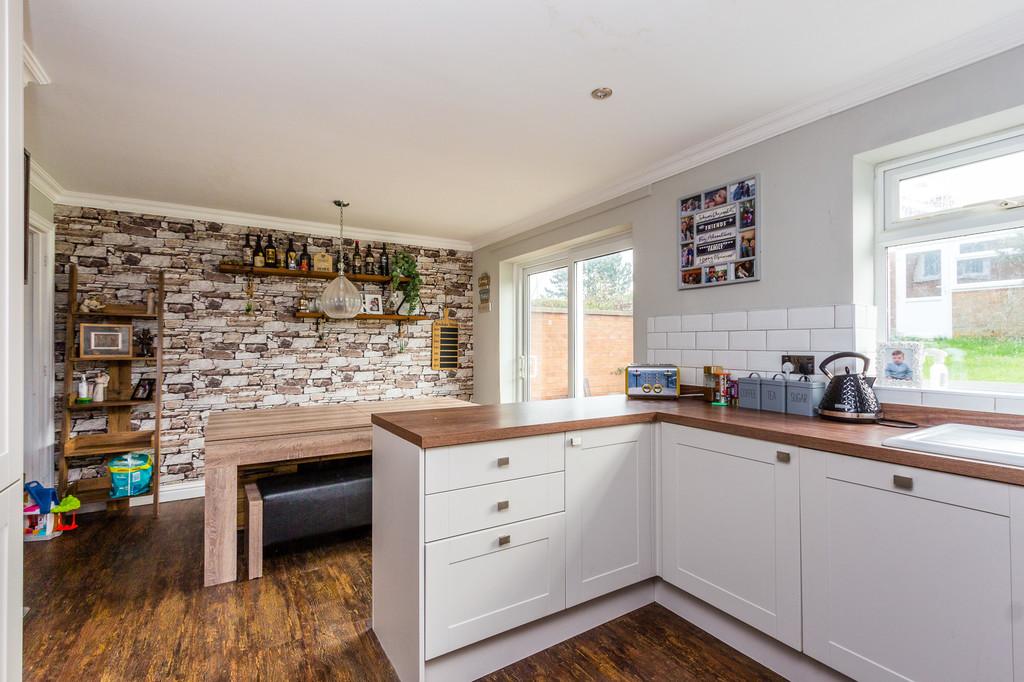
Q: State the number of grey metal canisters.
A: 3